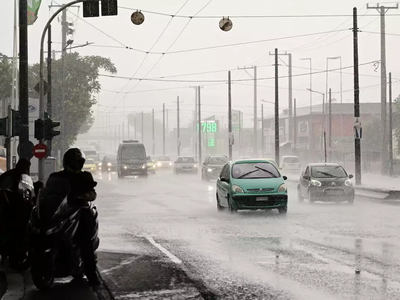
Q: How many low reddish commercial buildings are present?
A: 1